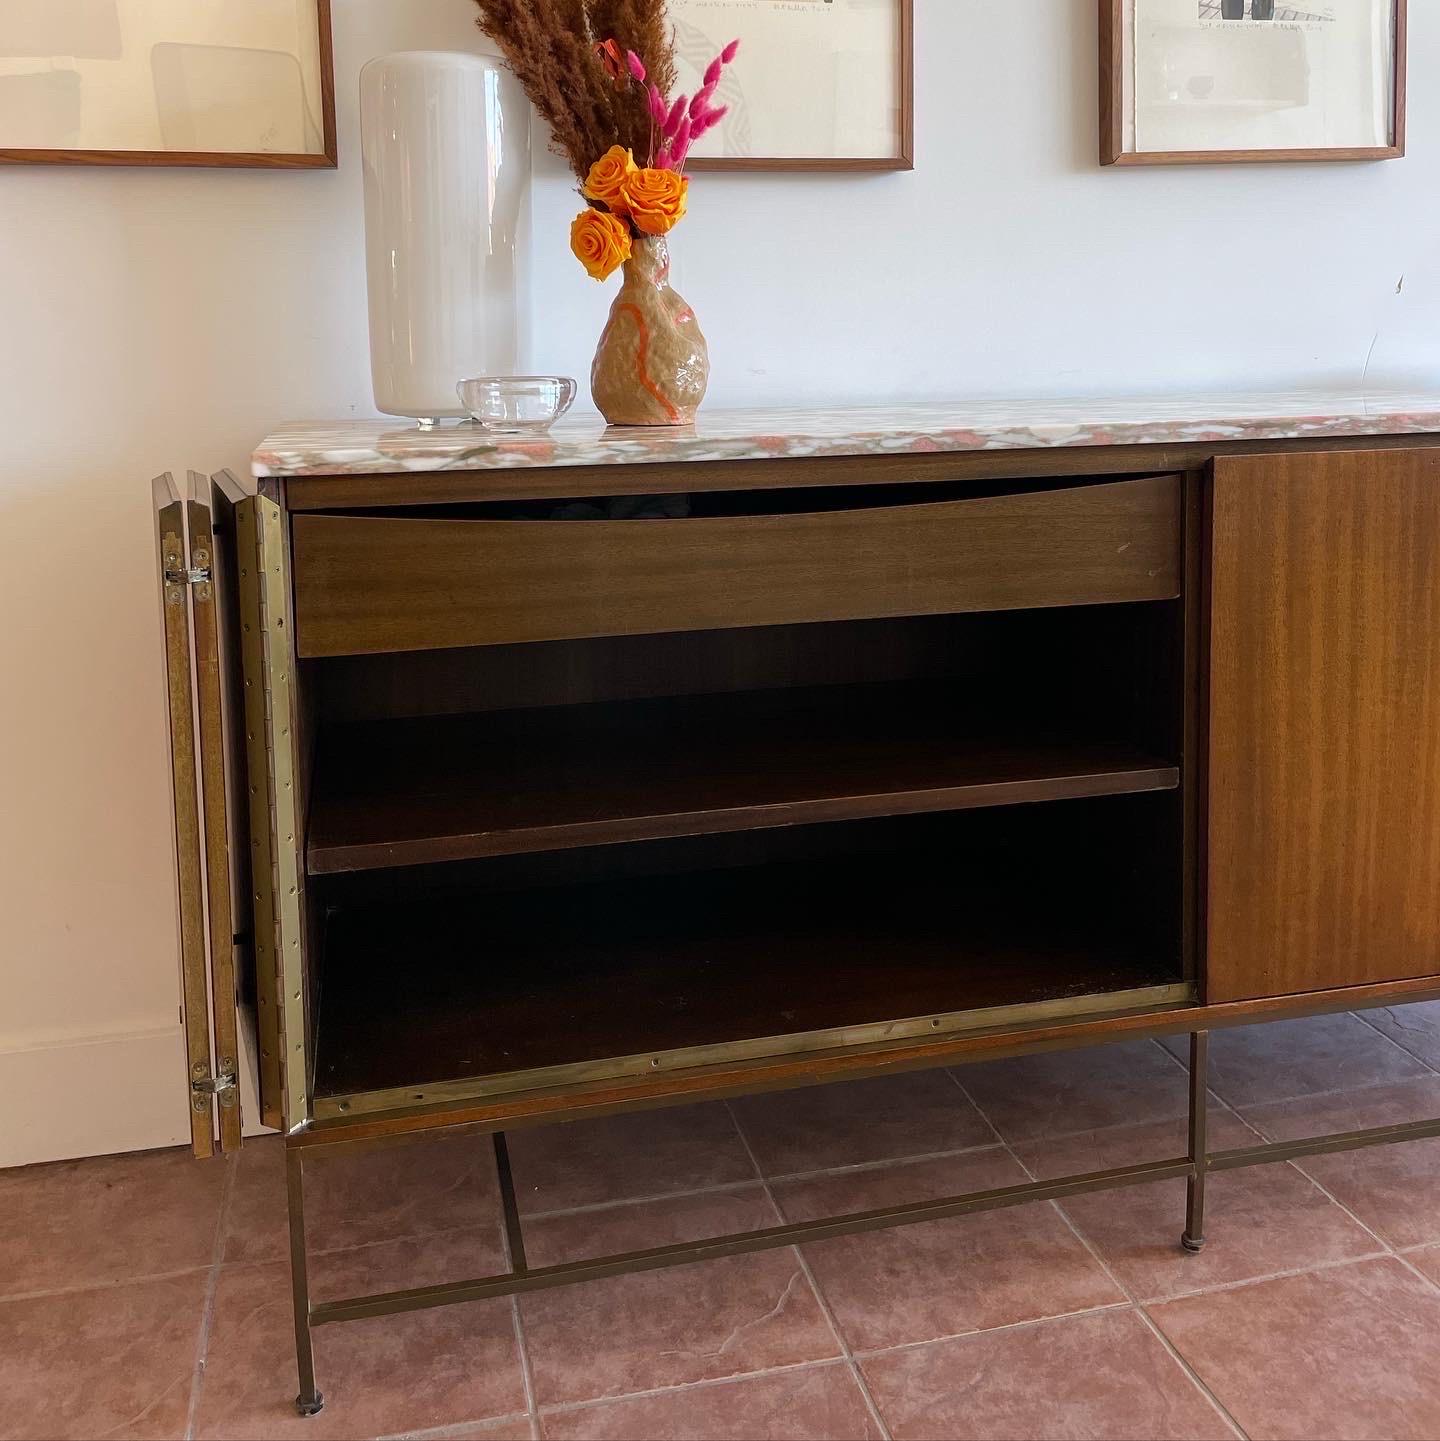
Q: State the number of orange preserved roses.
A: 3